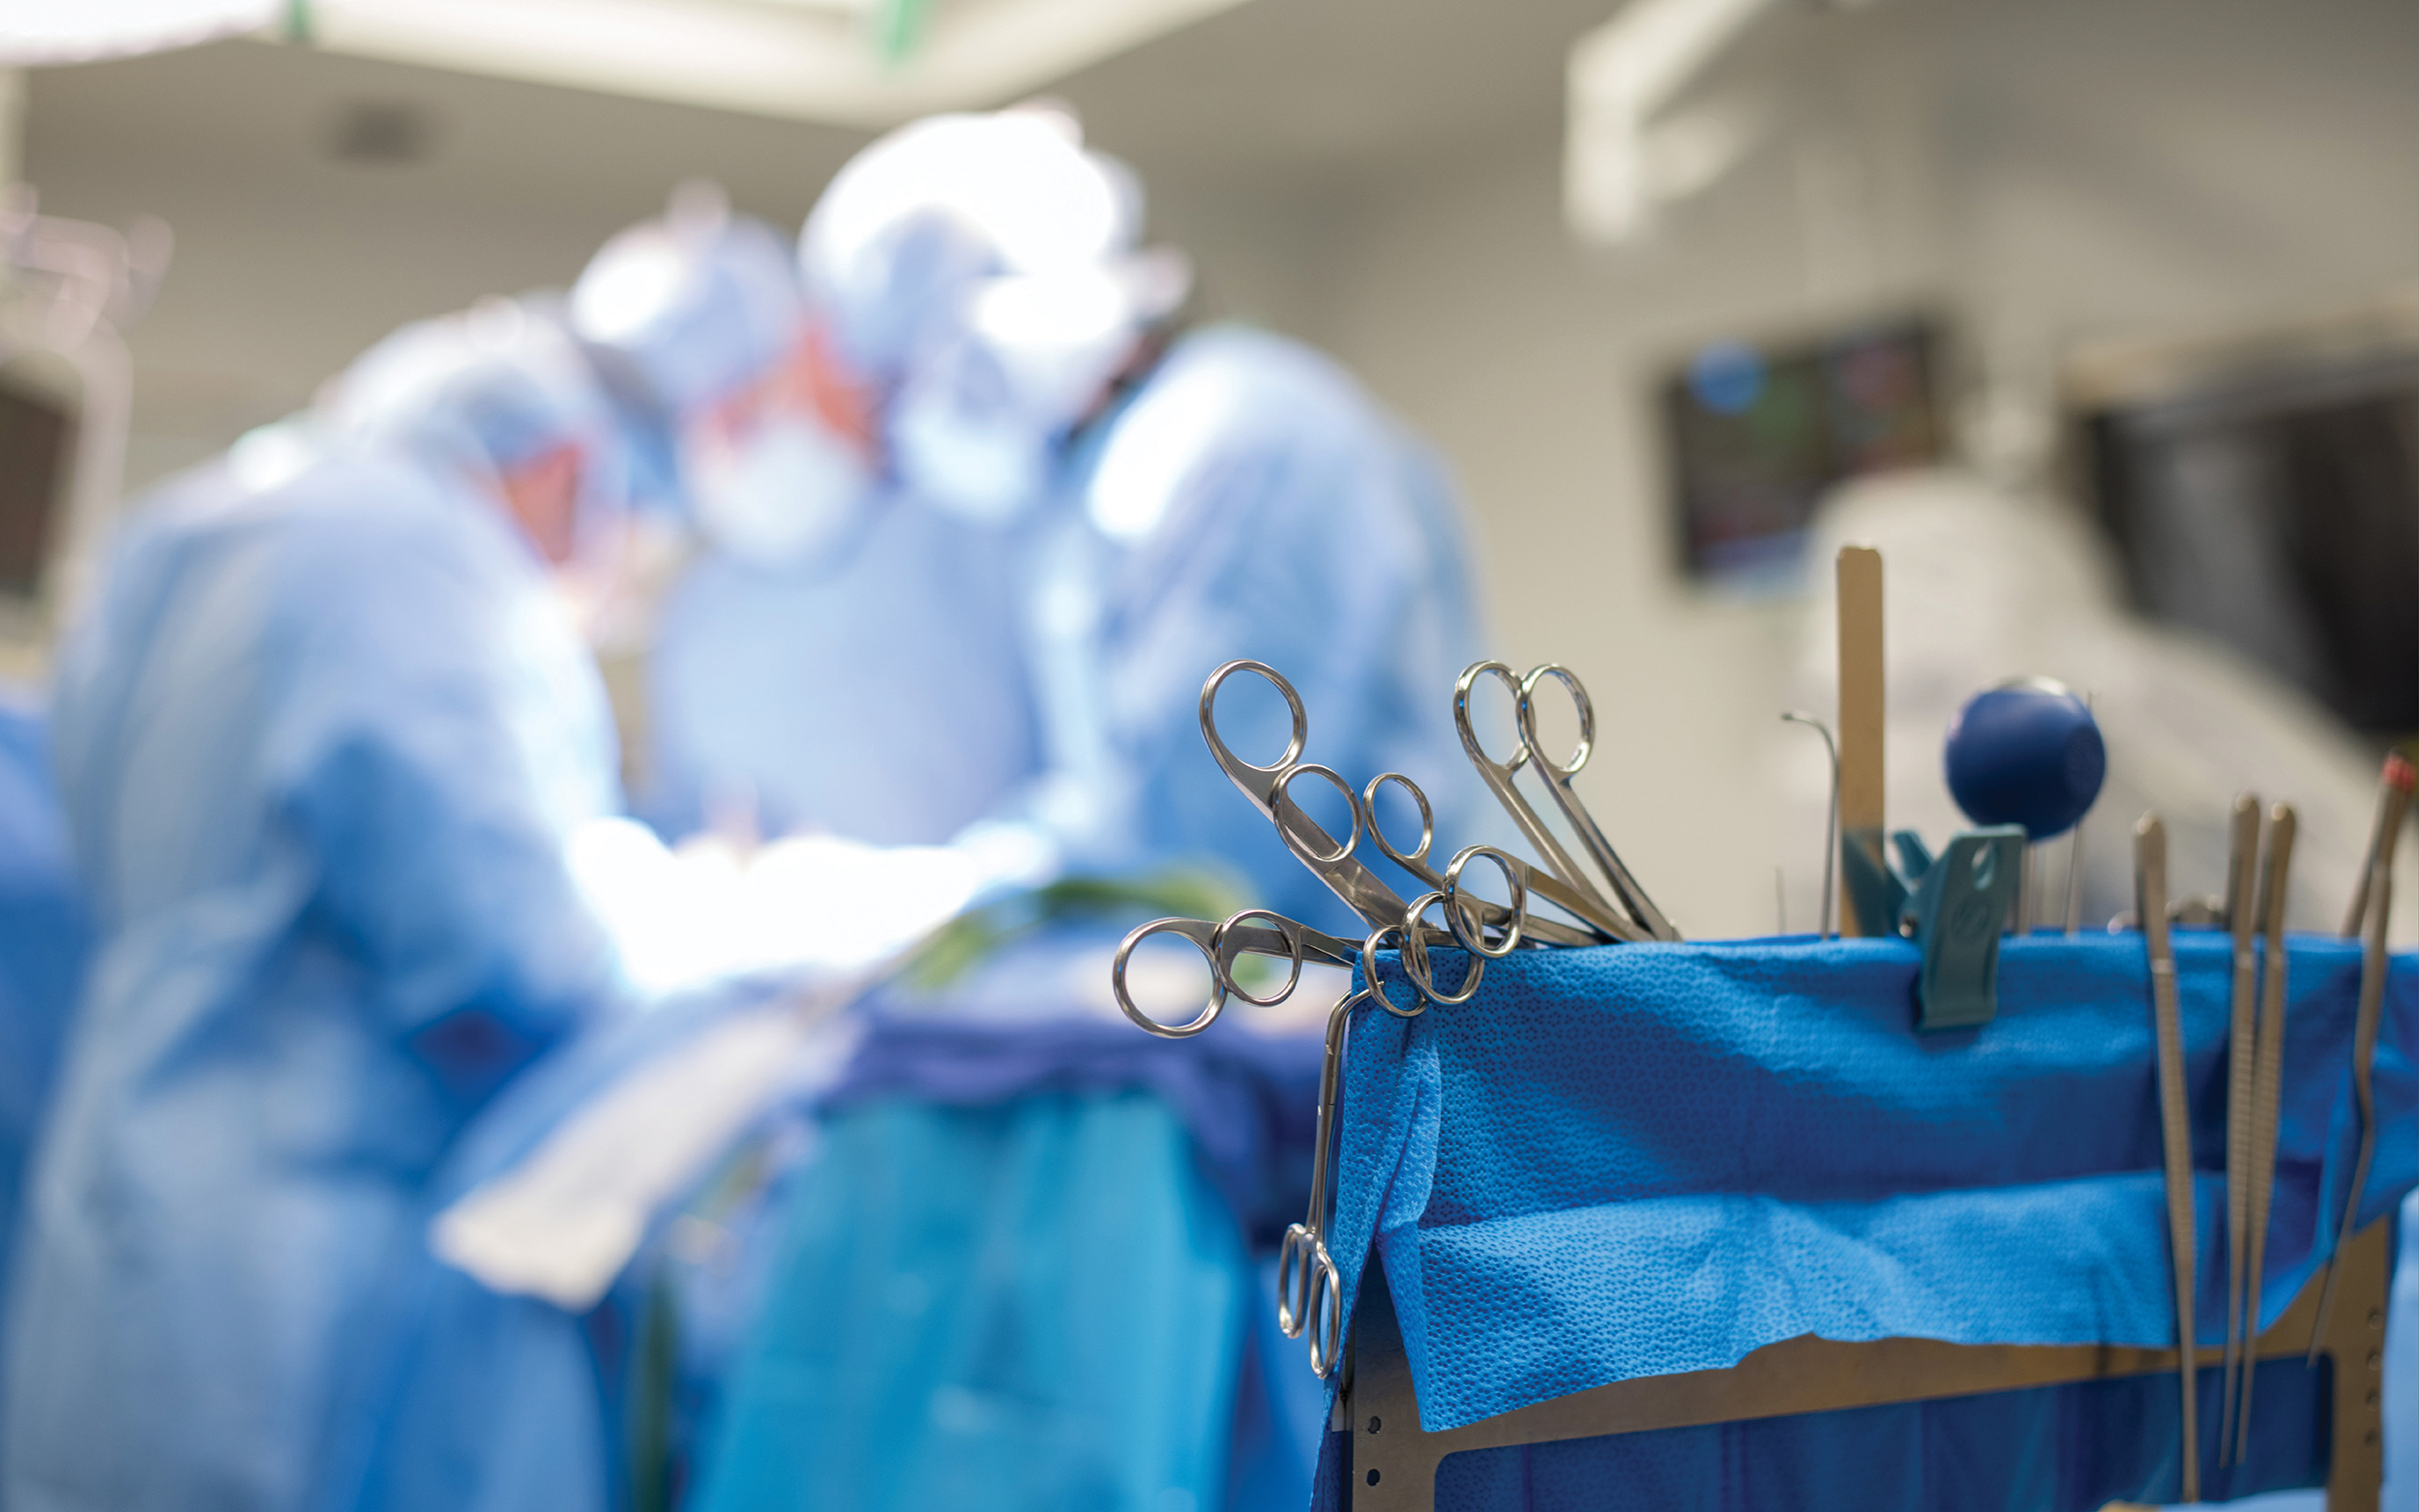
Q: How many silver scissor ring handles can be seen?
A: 12